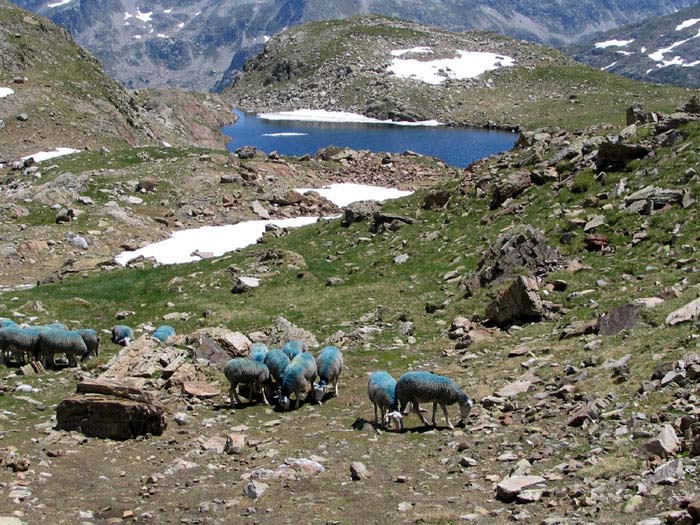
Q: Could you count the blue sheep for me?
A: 15